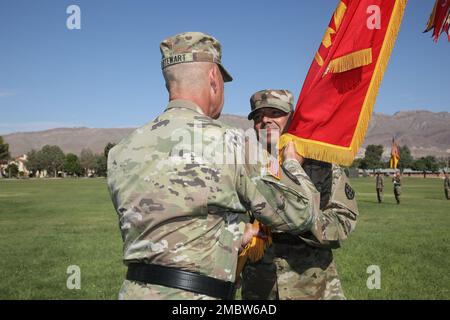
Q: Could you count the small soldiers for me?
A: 3